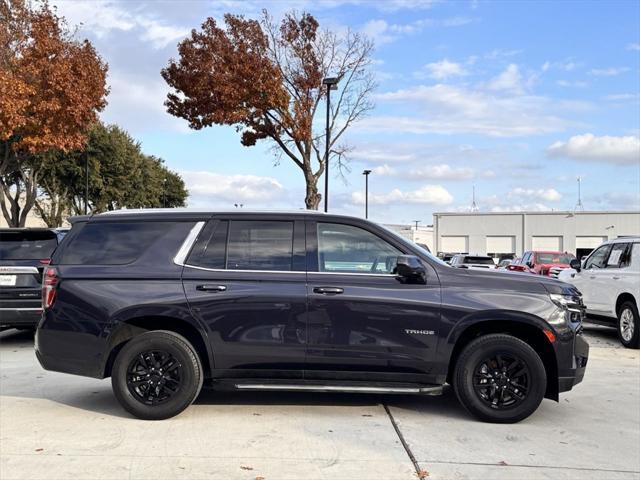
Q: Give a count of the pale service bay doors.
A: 4